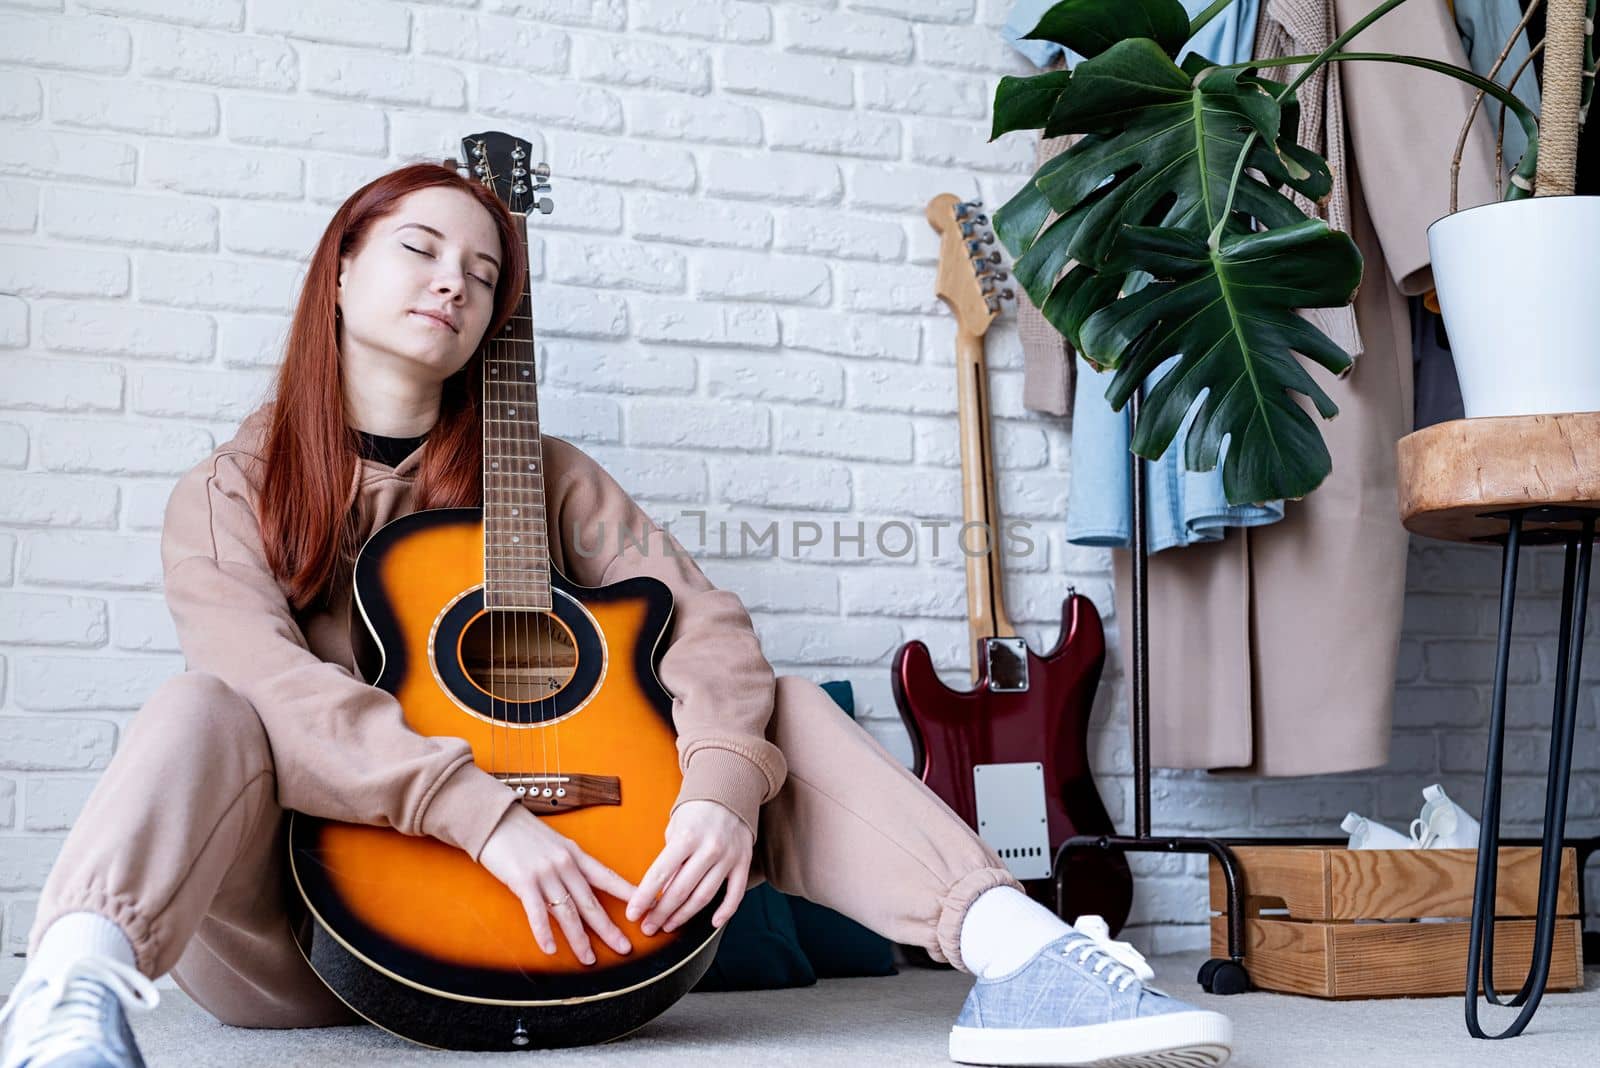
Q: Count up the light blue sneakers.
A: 2